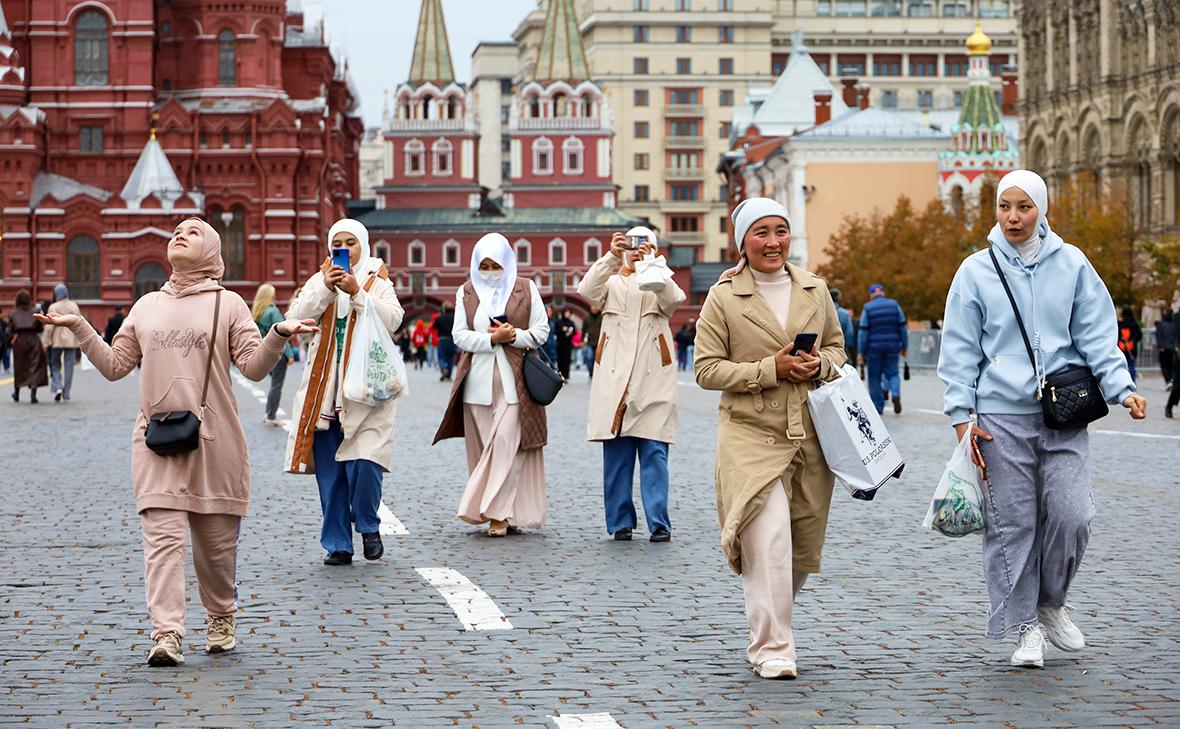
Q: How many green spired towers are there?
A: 3